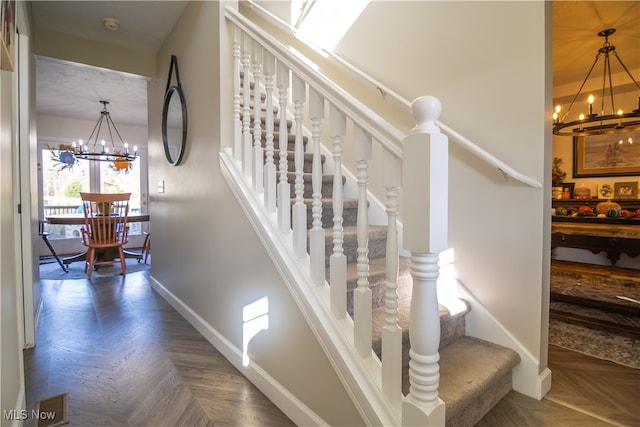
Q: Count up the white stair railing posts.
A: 11